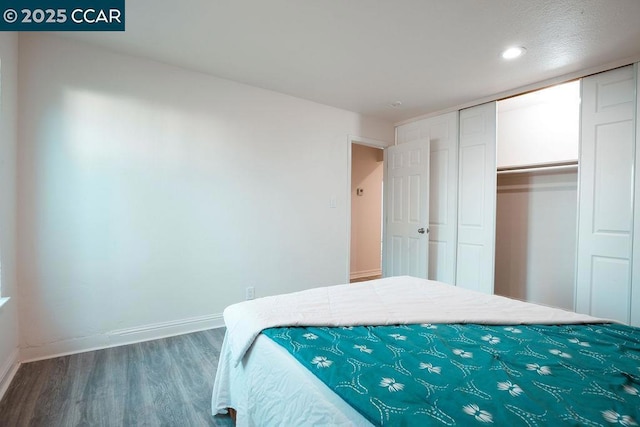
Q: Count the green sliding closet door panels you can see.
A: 0